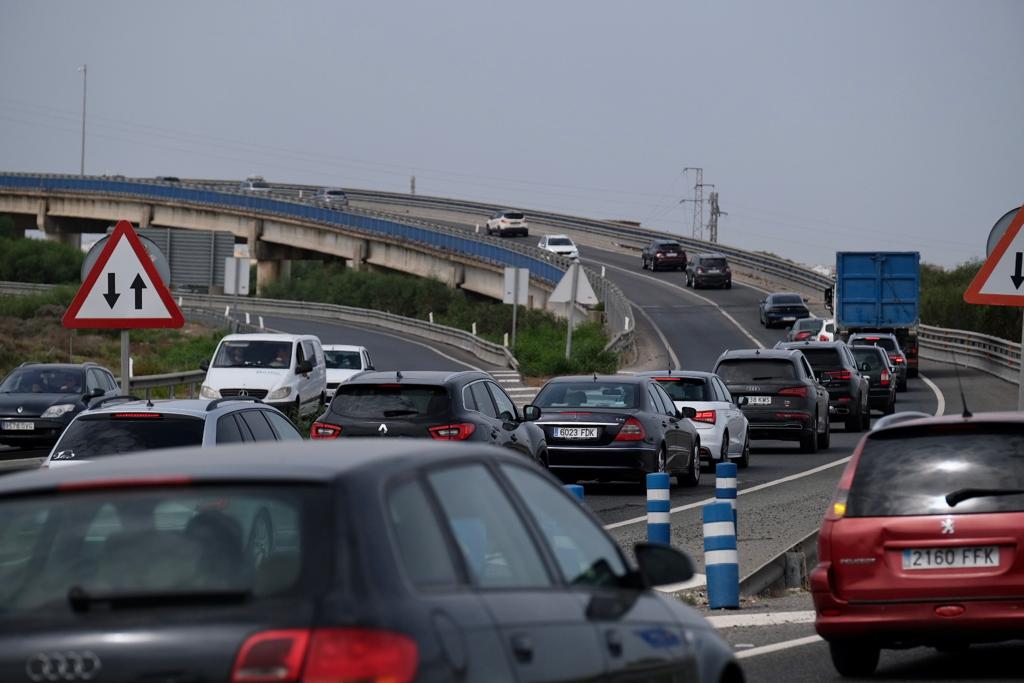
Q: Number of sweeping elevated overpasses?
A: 1